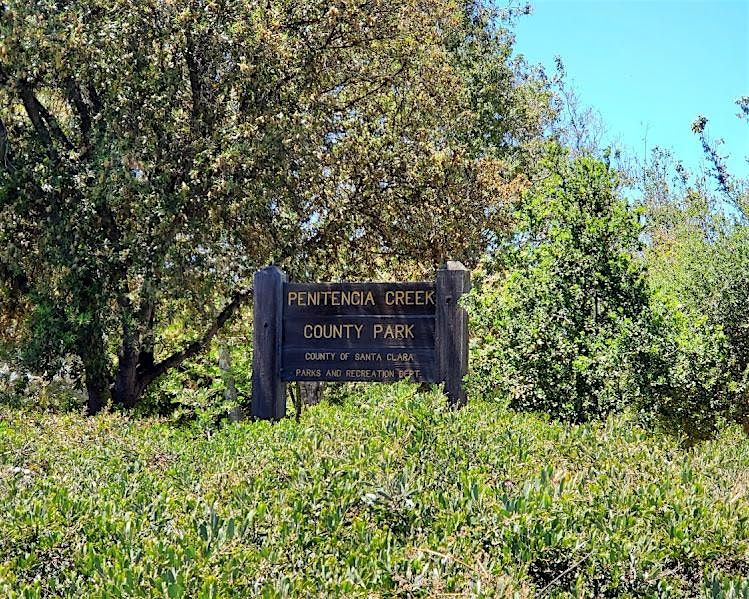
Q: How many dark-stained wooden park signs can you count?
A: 1